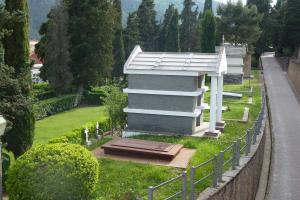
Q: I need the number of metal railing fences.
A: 1